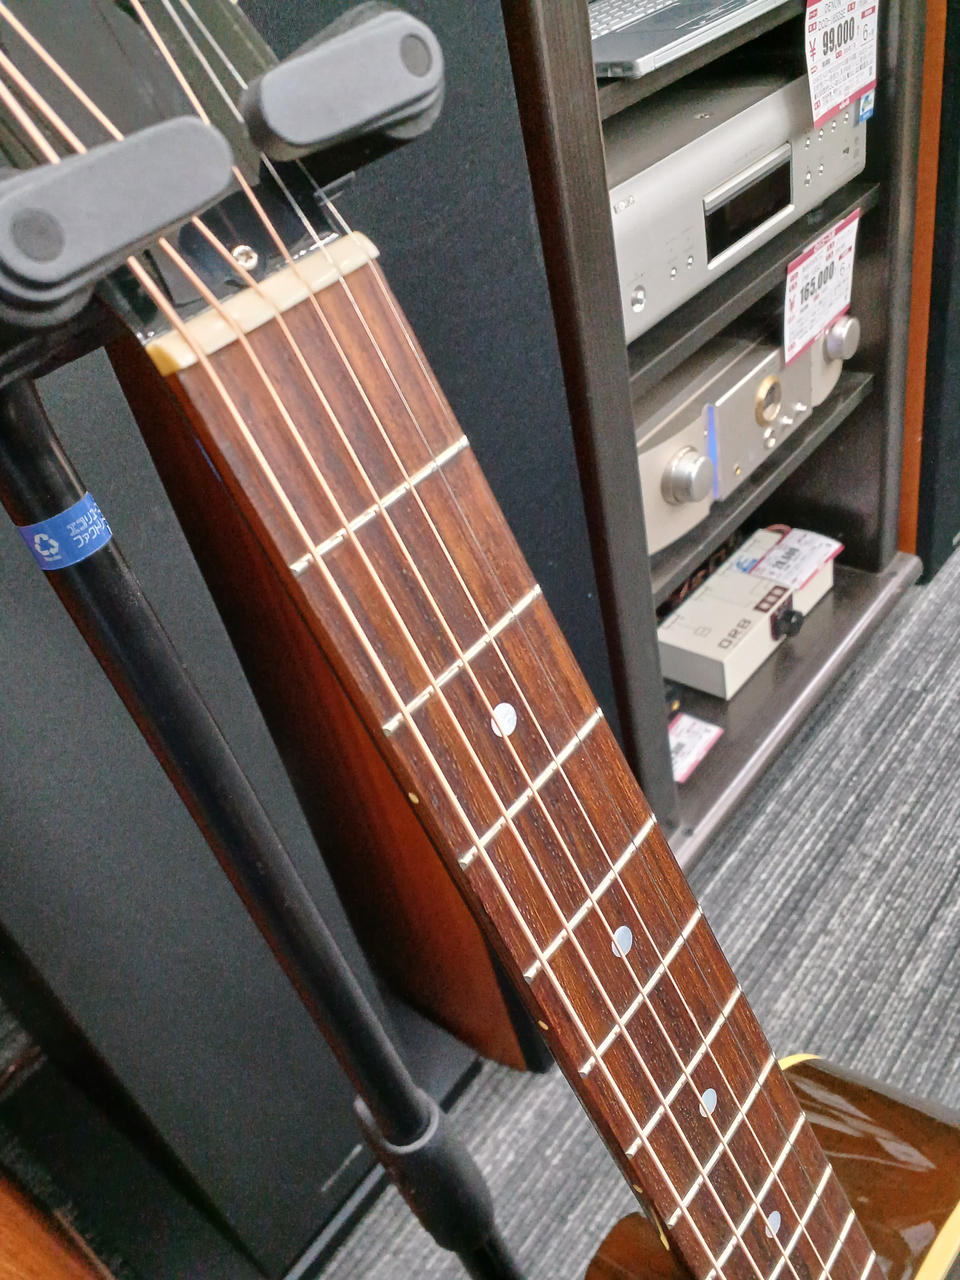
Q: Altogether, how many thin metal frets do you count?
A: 11